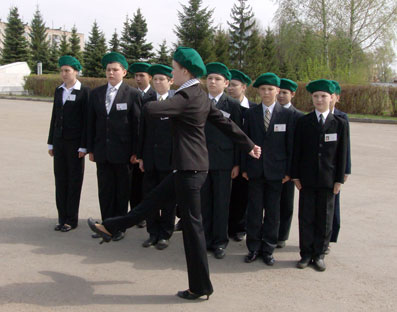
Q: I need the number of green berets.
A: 11